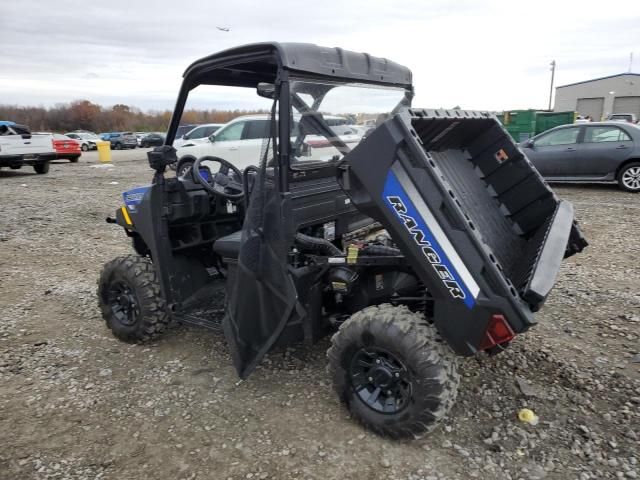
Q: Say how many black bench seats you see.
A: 1